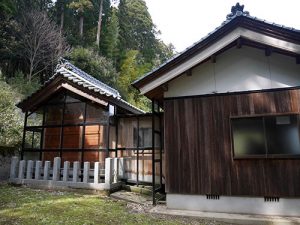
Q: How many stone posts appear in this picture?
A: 13